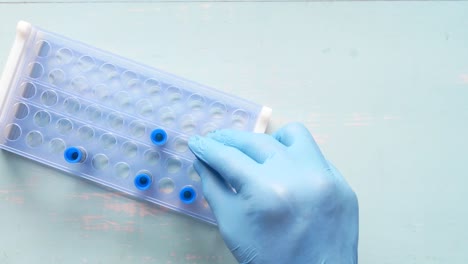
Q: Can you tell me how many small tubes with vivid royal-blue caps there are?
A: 4